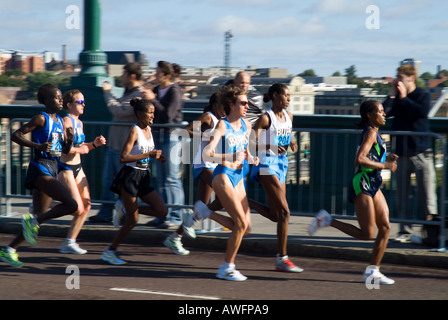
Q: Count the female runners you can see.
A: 7